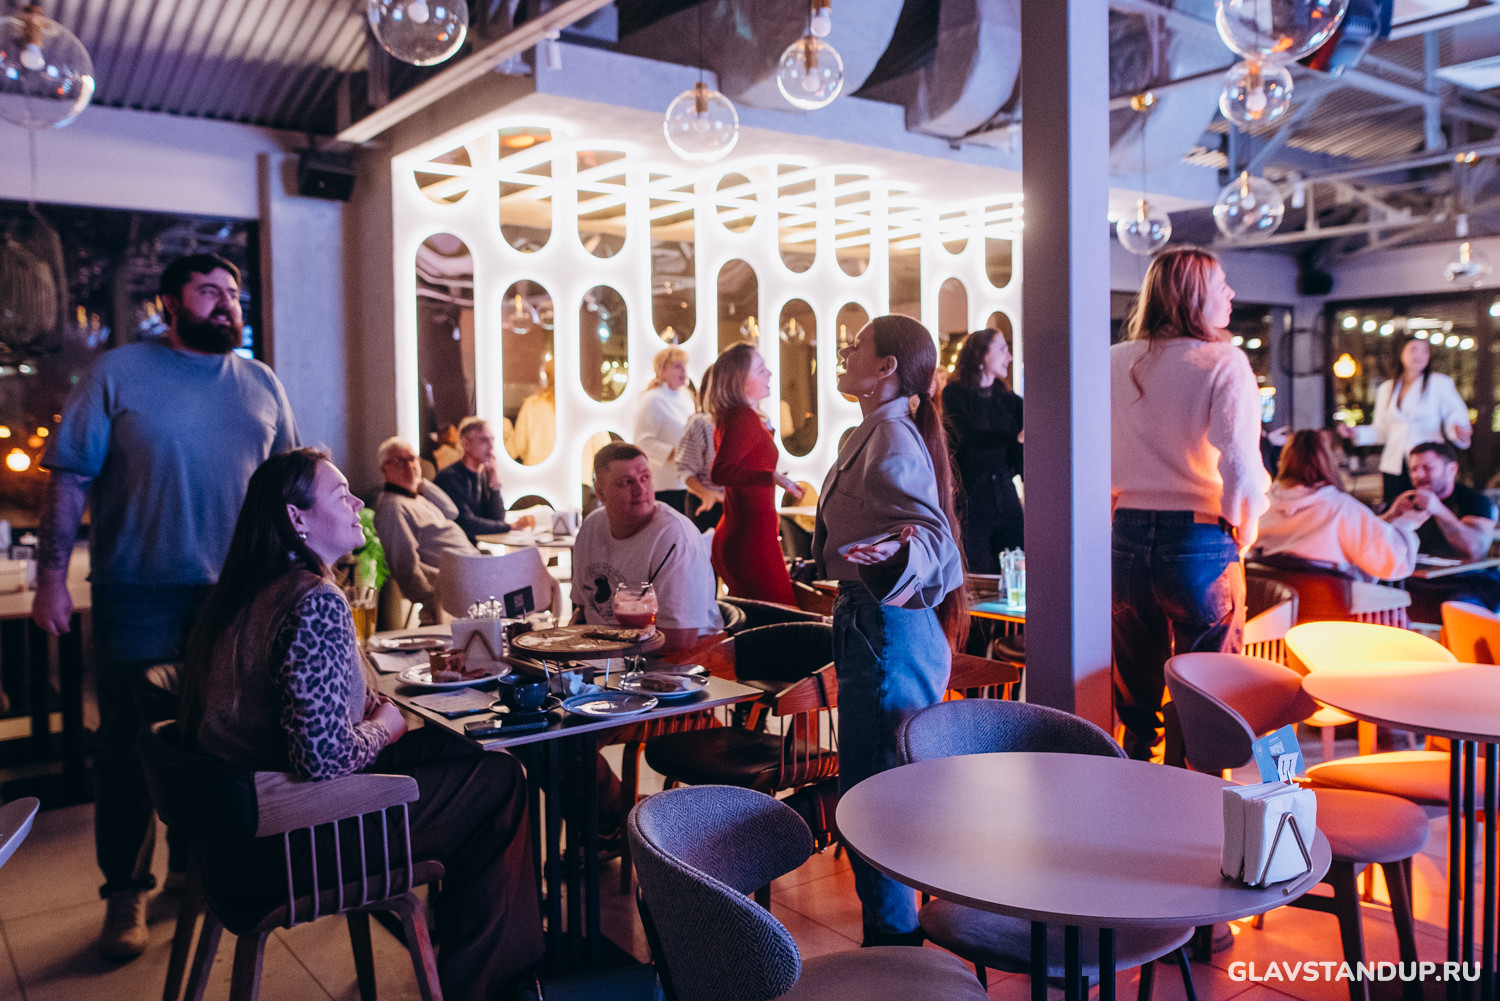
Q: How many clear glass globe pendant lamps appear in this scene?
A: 9